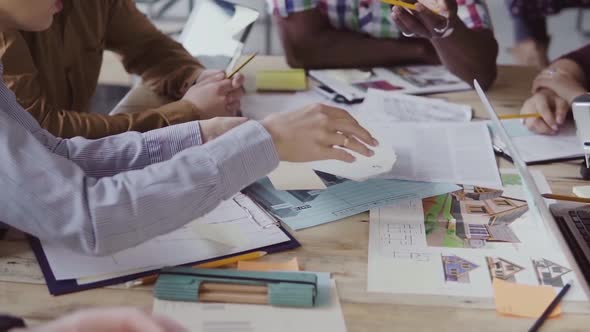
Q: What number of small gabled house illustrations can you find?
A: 3